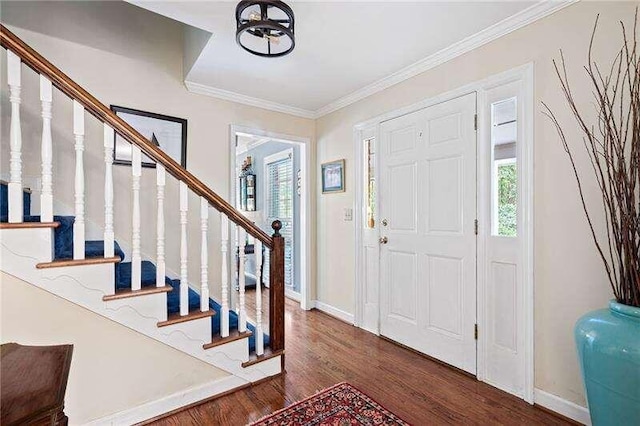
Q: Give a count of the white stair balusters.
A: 11